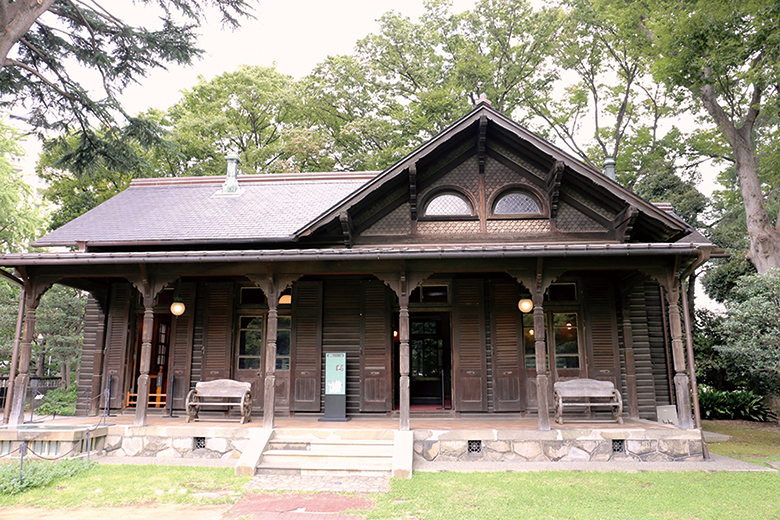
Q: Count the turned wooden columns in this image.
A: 6